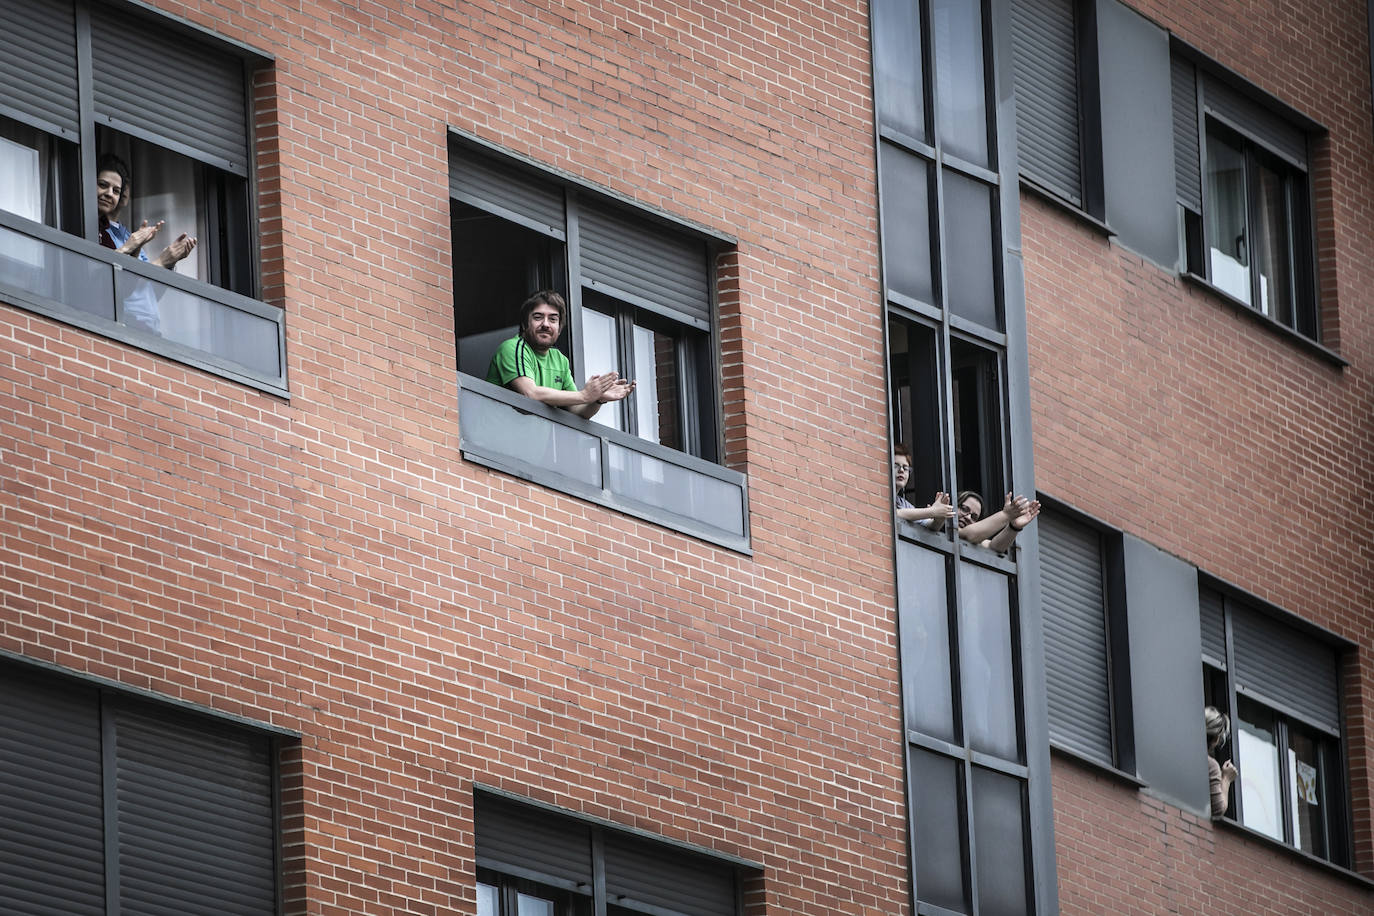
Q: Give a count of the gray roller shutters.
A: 14